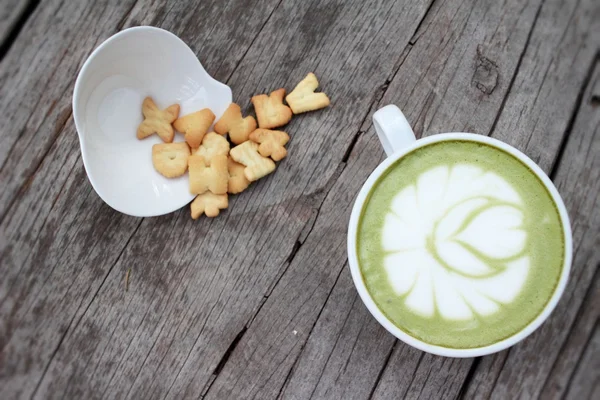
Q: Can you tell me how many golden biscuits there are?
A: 12